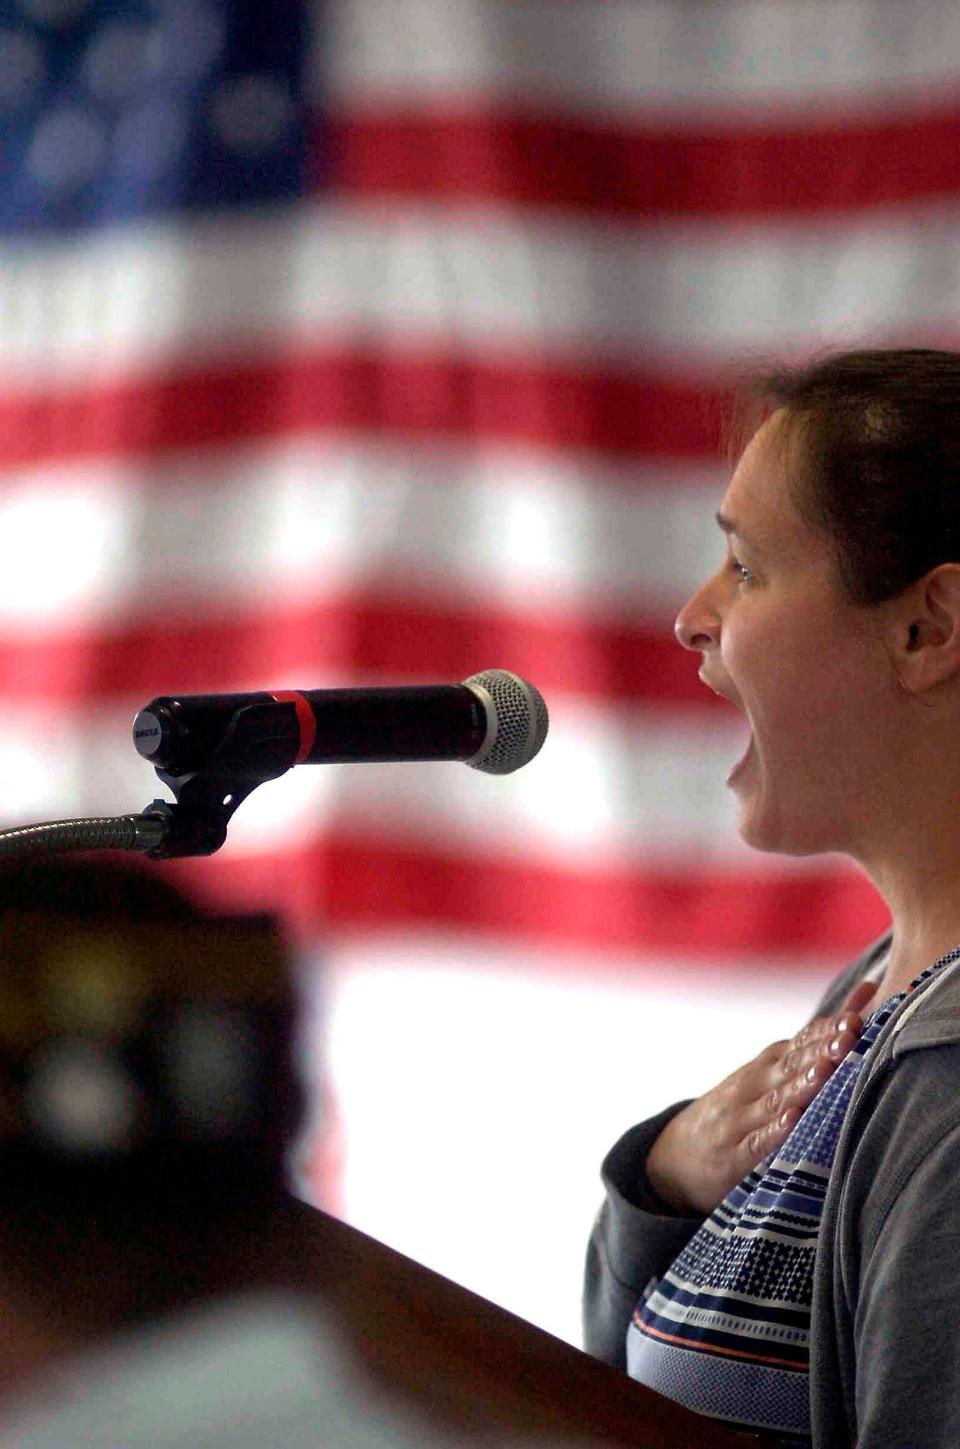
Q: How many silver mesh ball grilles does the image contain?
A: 1